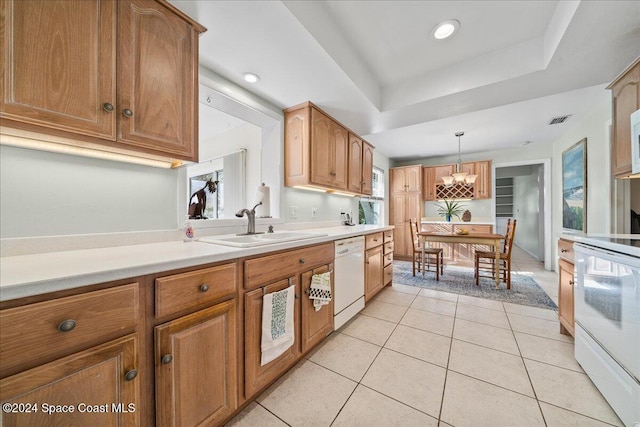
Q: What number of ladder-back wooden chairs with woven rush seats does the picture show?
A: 2